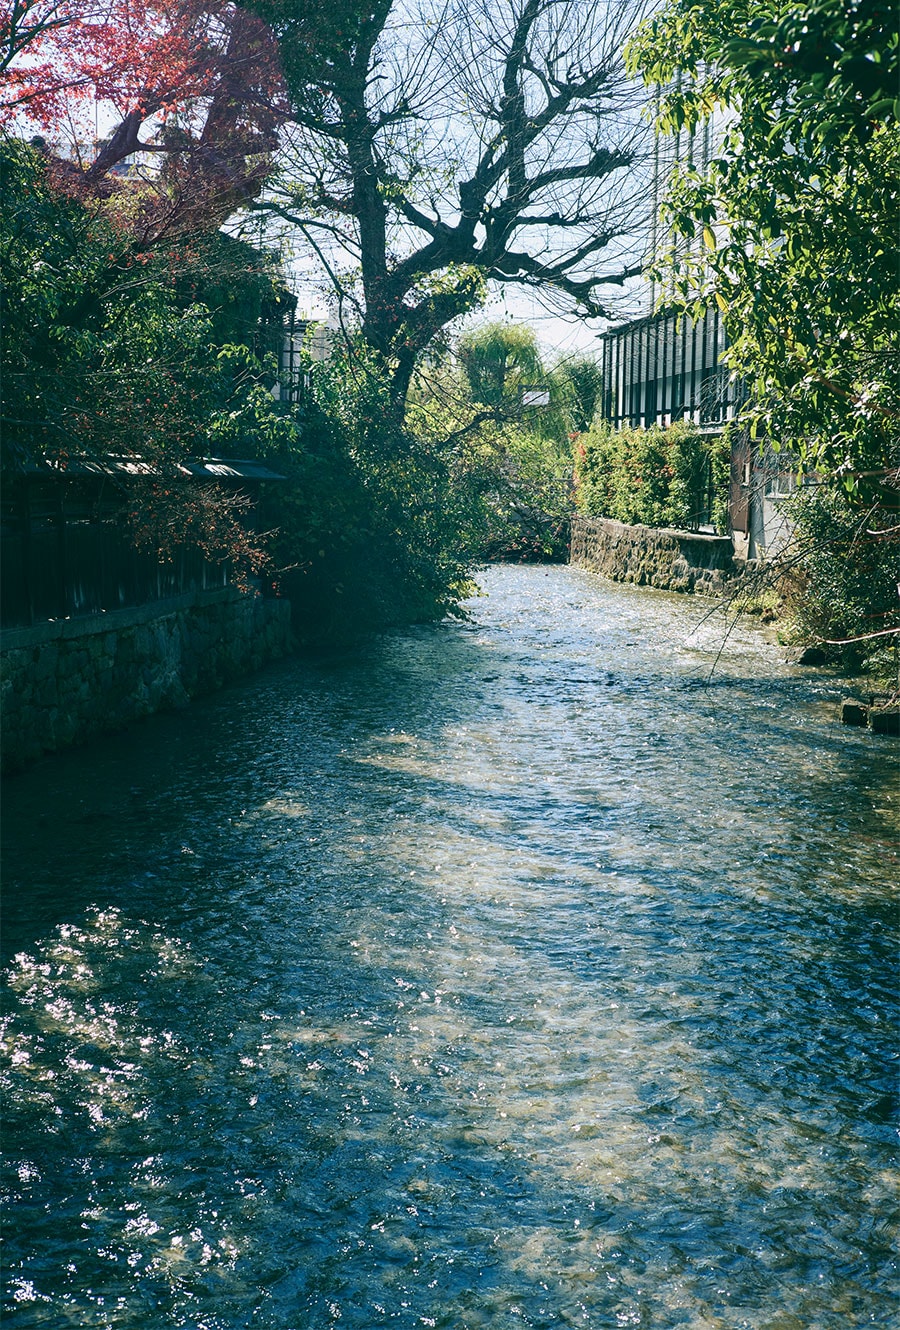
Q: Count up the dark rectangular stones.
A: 2